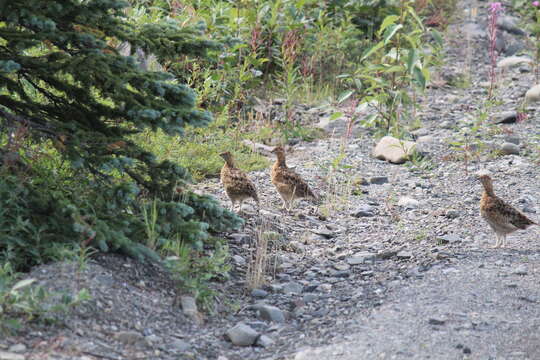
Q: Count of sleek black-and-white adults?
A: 0